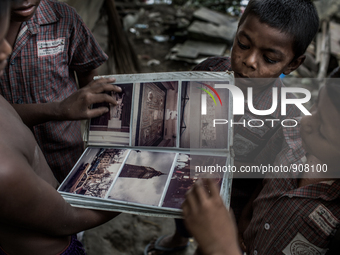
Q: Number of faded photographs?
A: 6